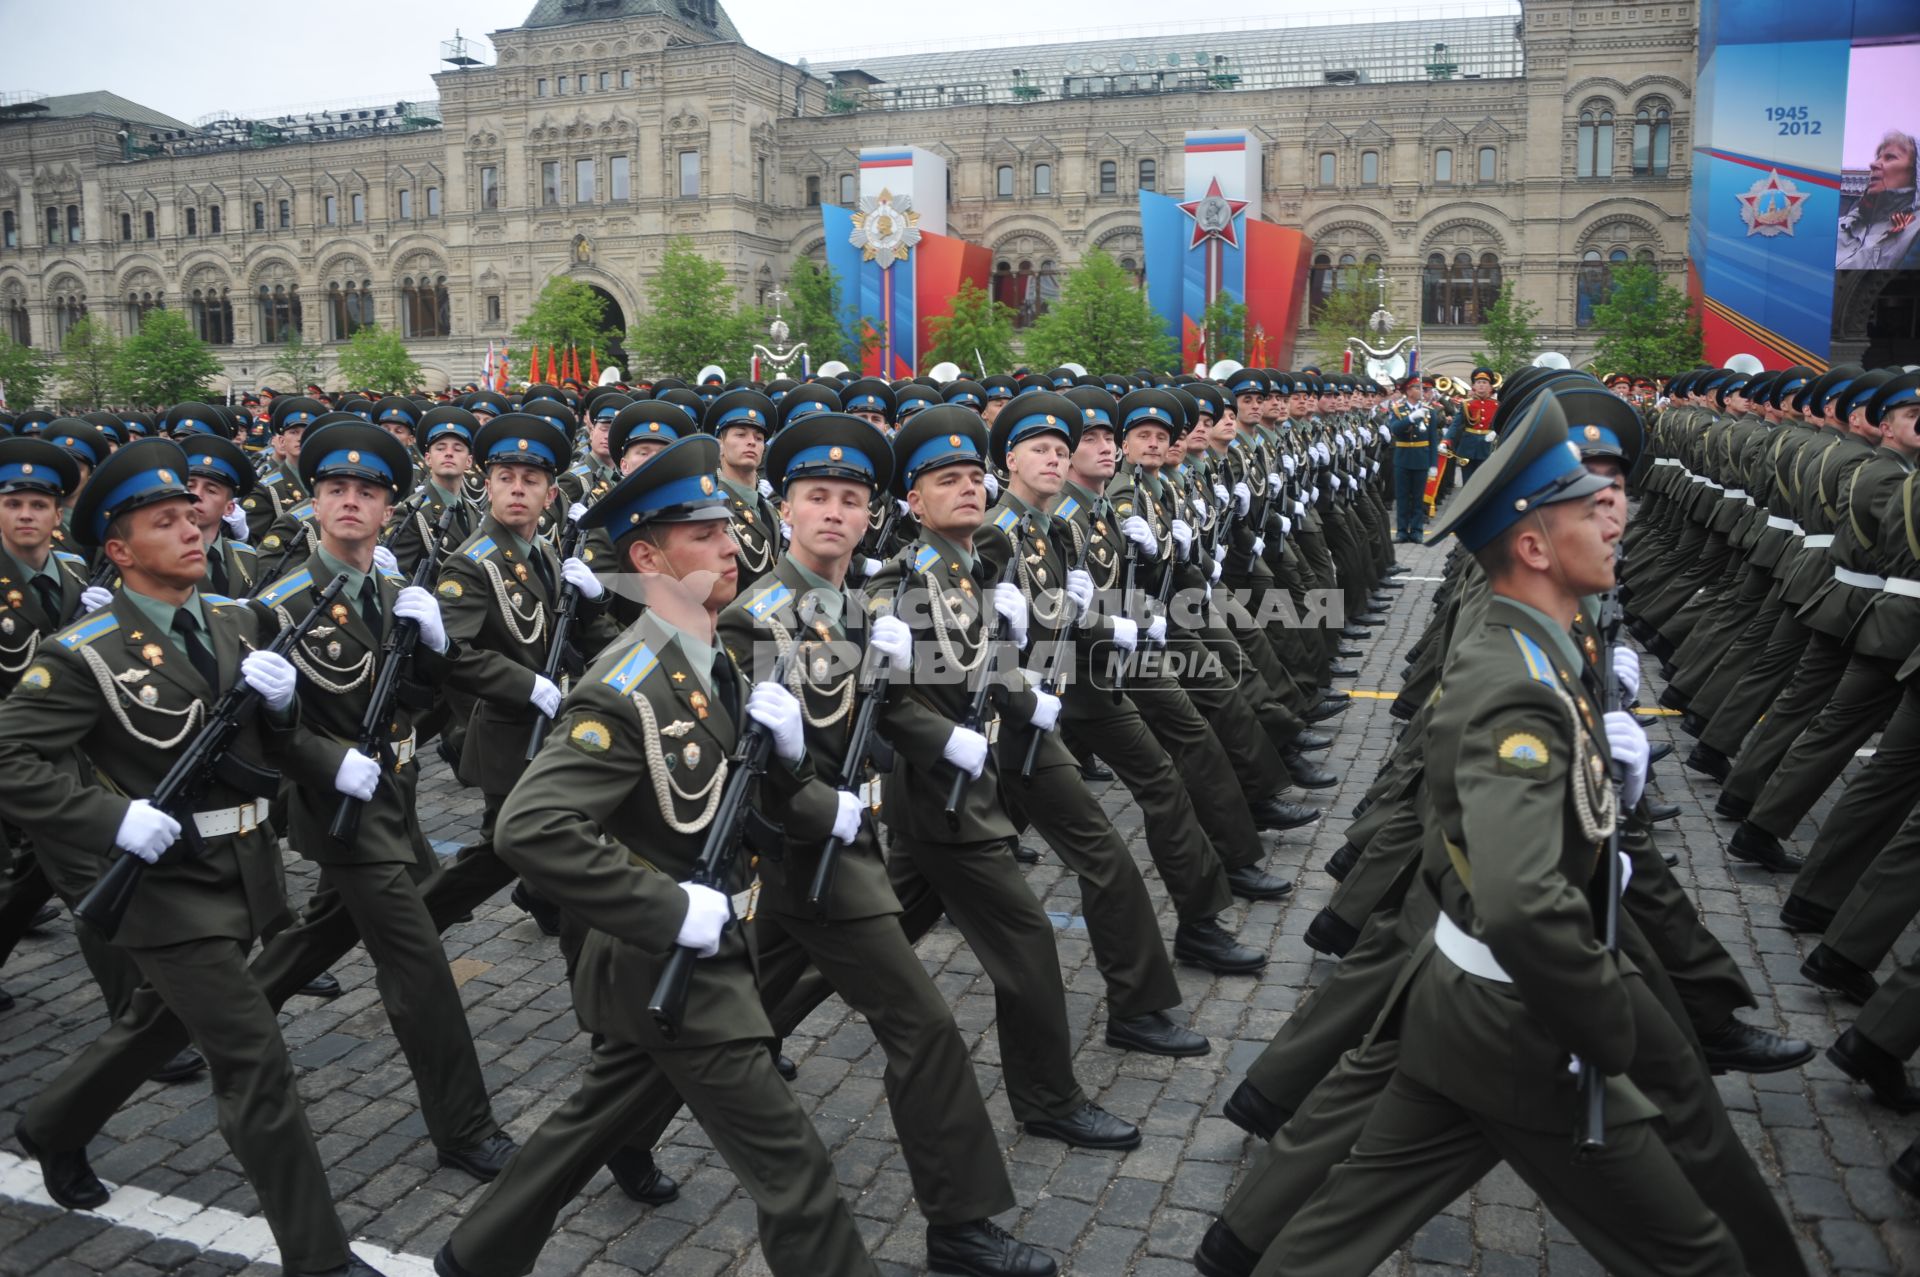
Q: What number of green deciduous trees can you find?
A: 14